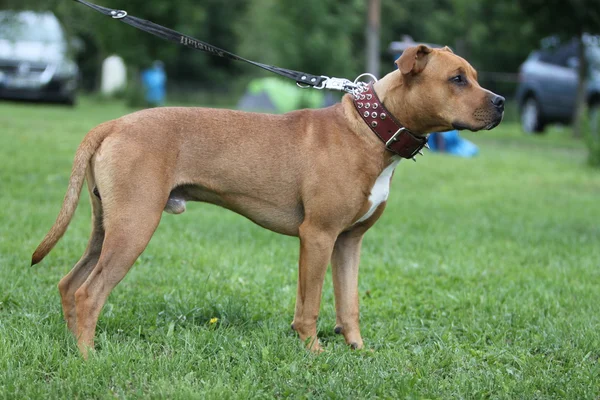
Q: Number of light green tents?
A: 1